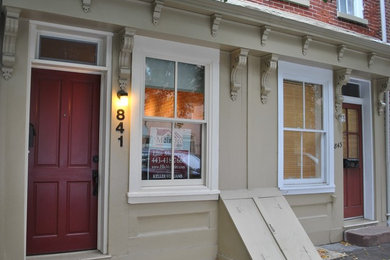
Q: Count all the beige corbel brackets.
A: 13